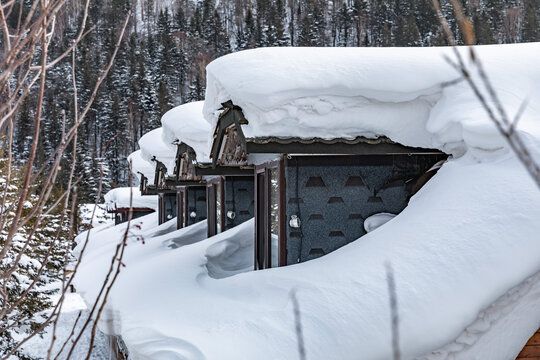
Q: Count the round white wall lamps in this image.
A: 4